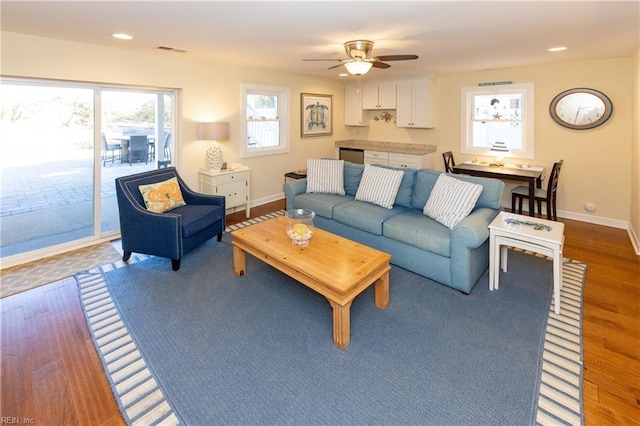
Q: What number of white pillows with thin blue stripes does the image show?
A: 3